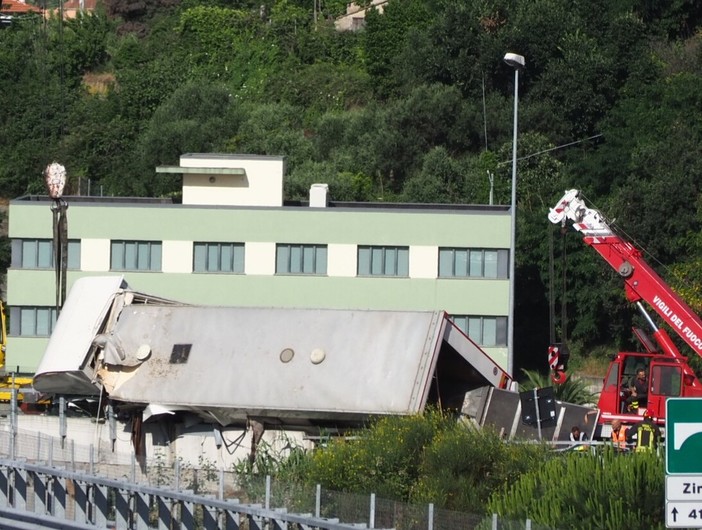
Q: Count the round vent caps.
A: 3